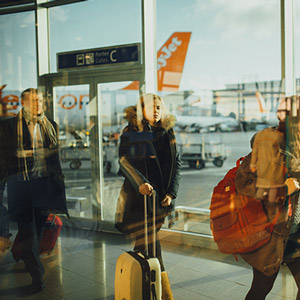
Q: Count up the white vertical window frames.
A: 3